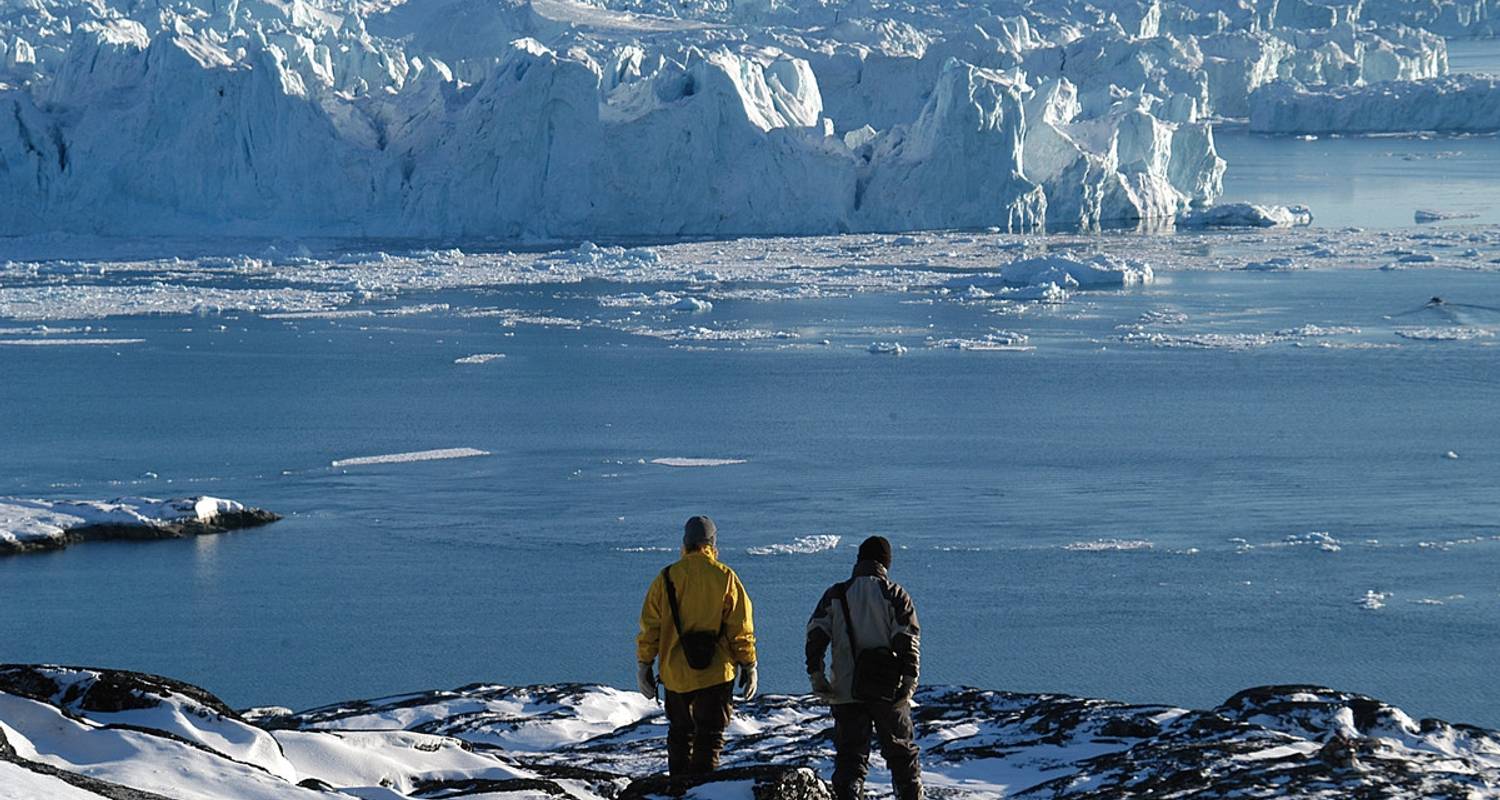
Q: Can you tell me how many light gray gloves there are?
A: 2